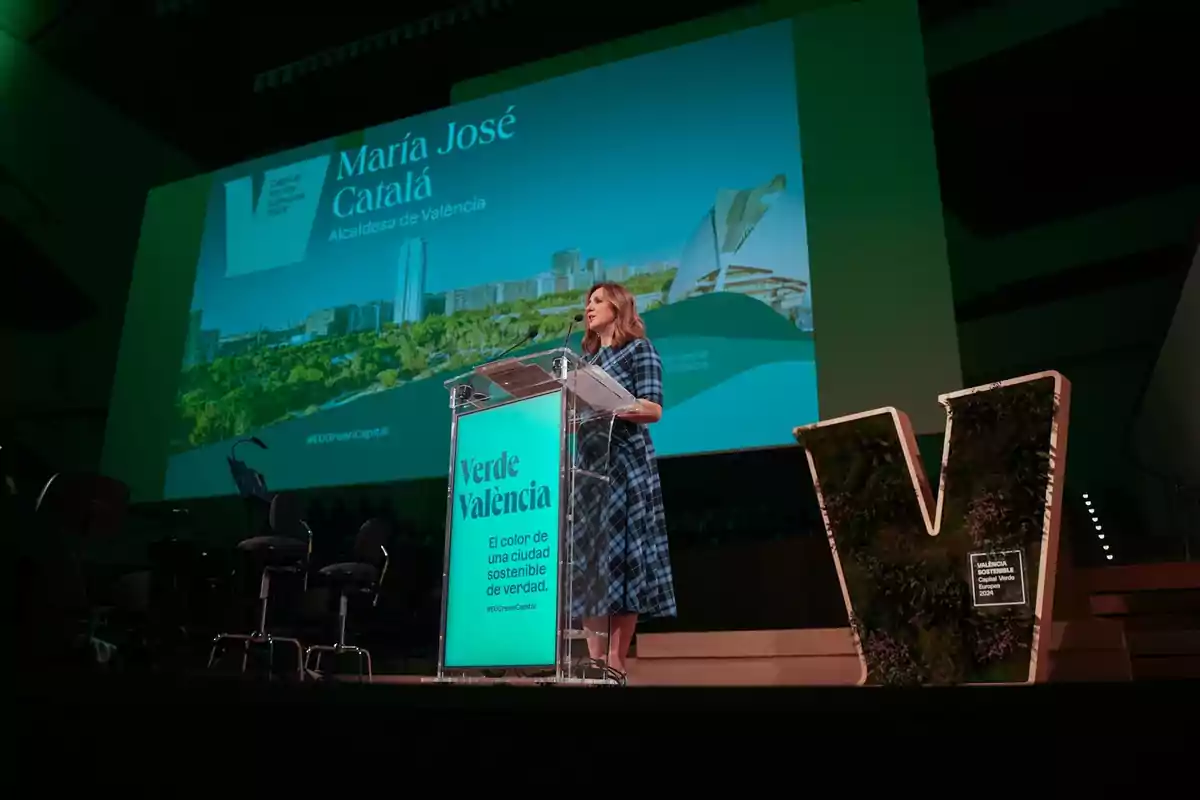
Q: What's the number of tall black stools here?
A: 2